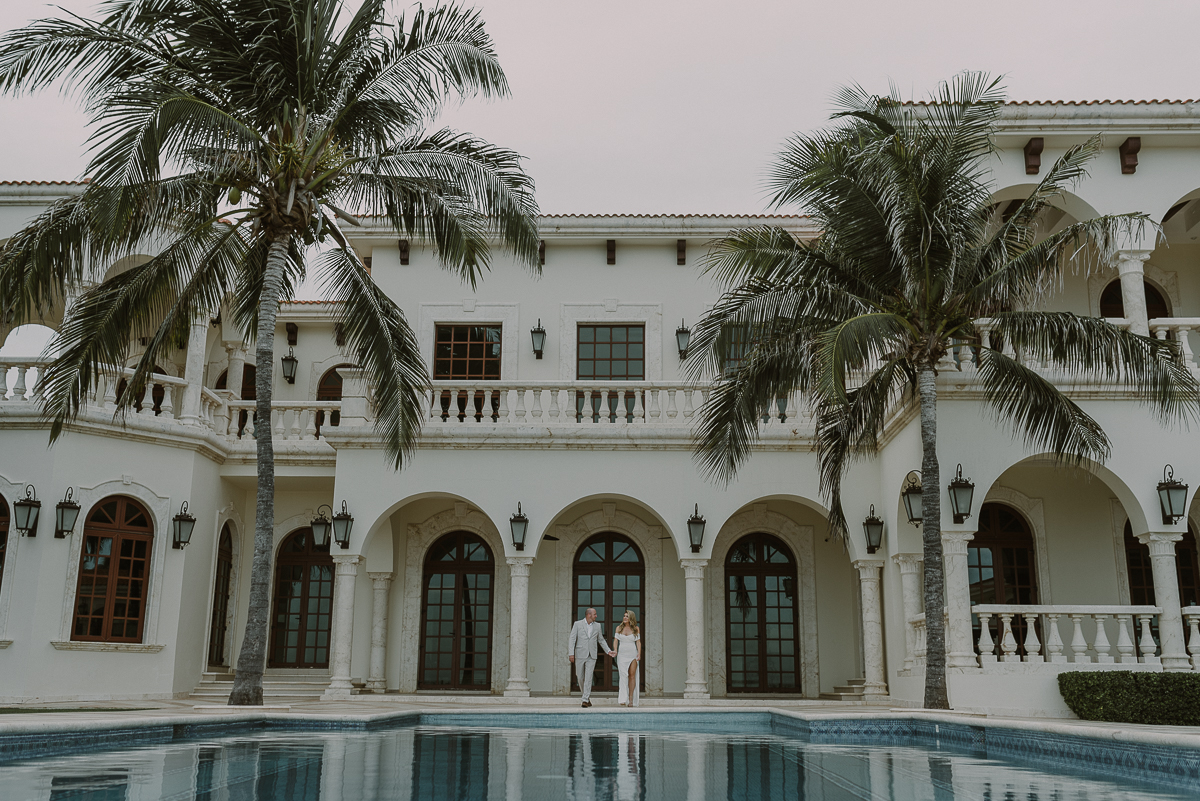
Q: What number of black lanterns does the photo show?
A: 14